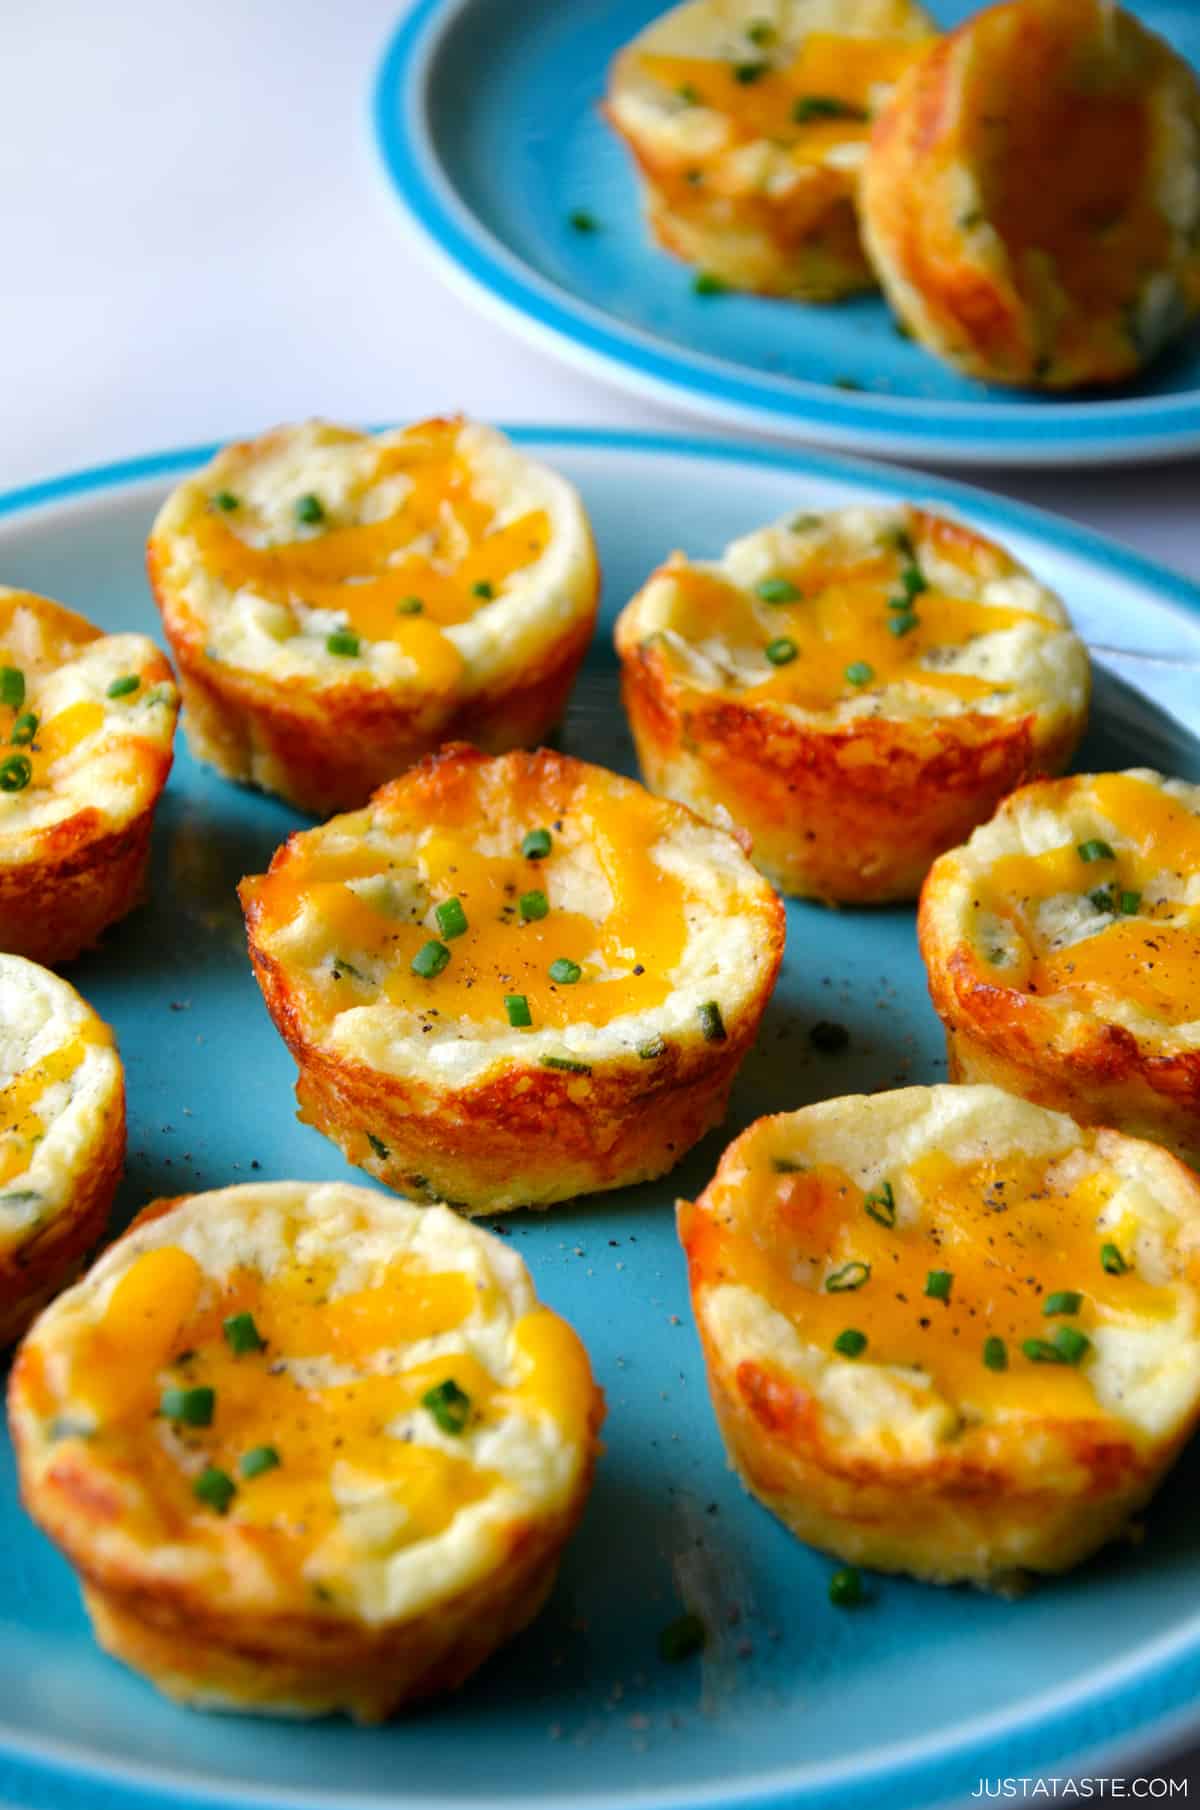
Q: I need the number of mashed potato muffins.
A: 10